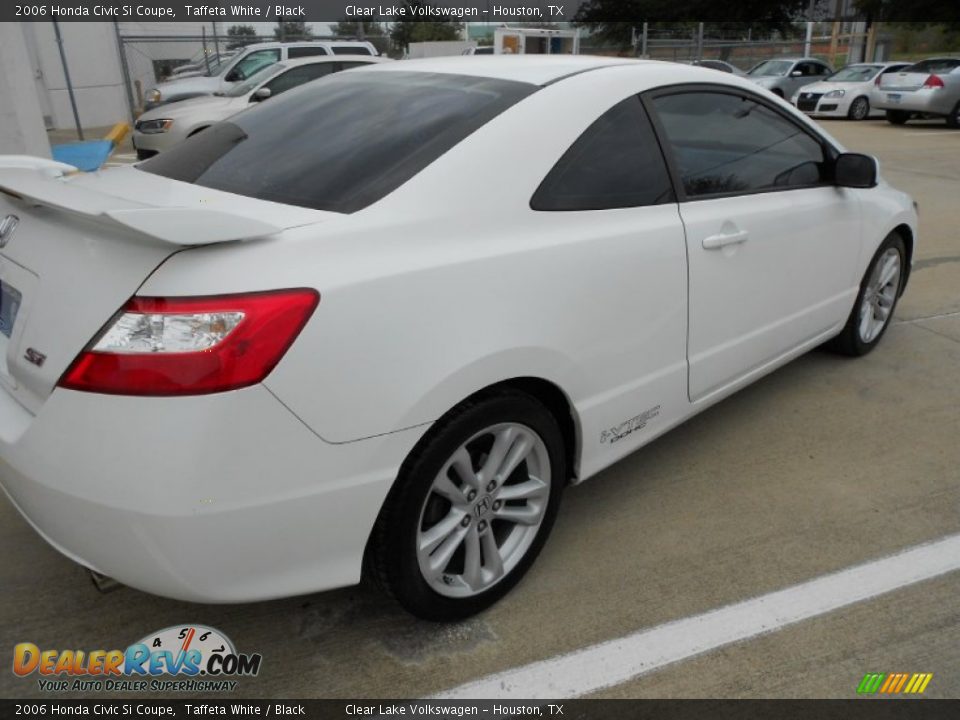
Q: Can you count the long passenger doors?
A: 1